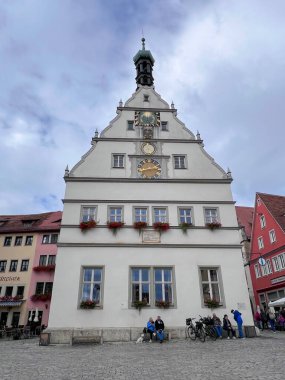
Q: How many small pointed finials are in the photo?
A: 6